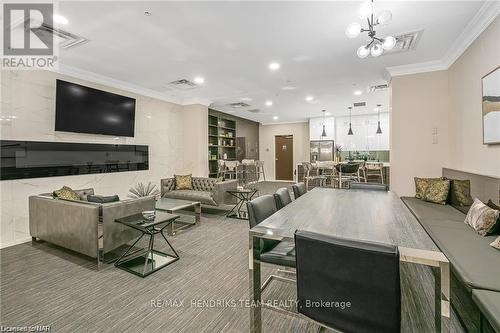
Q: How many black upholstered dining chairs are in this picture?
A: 5